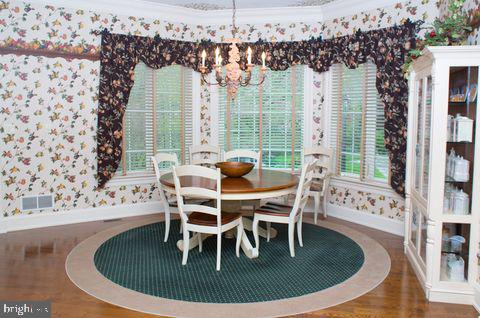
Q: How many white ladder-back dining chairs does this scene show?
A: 6